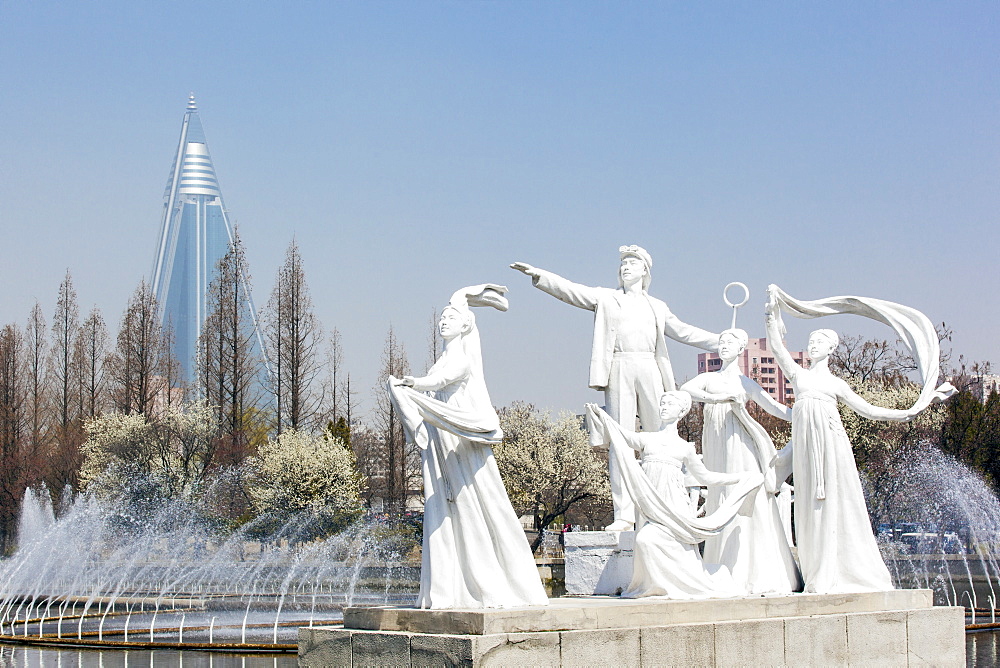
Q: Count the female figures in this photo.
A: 4